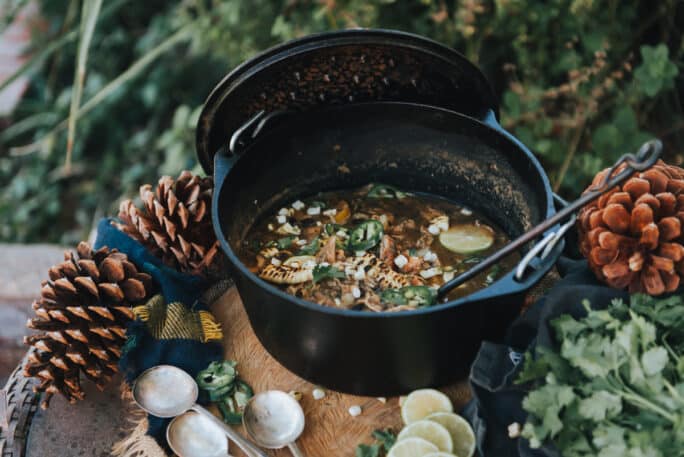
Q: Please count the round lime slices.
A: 6